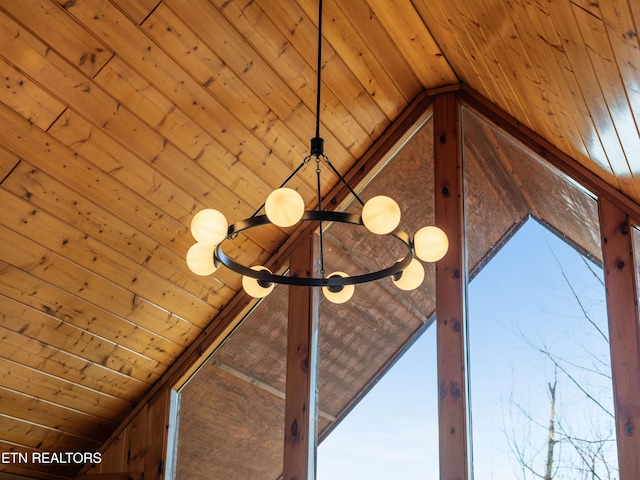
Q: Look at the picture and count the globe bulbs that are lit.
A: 8